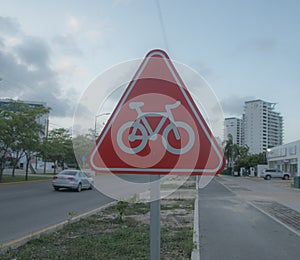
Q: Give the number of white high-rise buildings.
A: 2